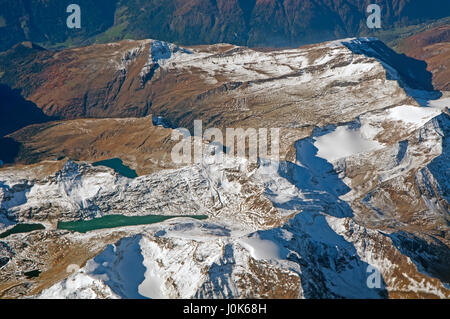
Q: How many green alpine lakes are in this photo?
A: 3